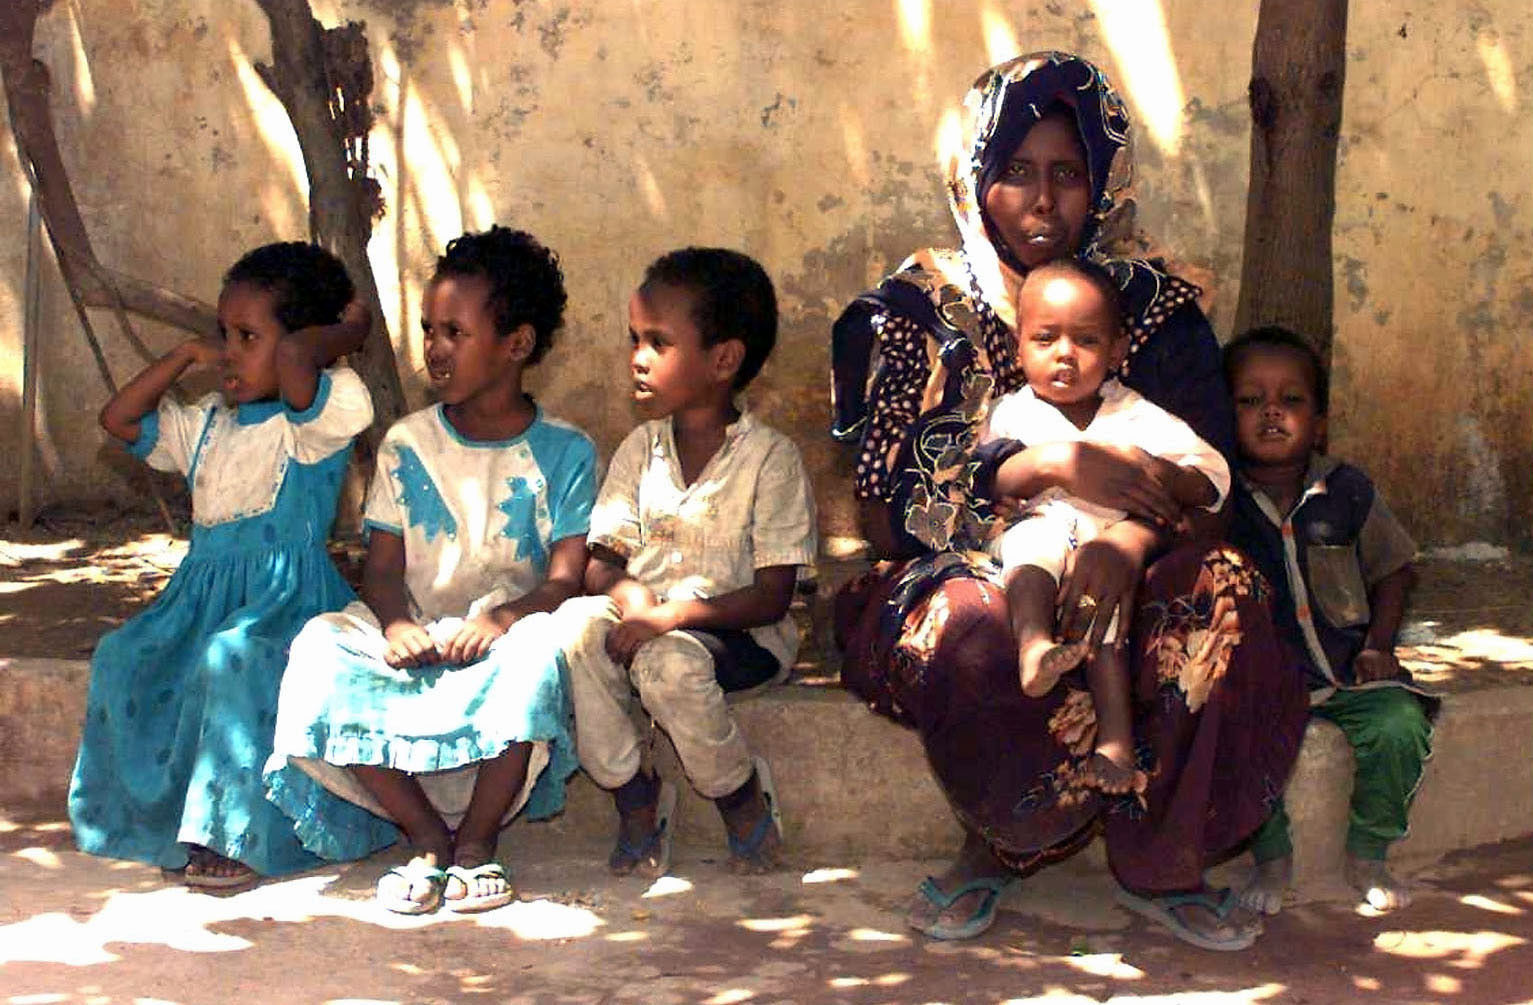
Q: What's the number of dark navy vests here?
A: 1